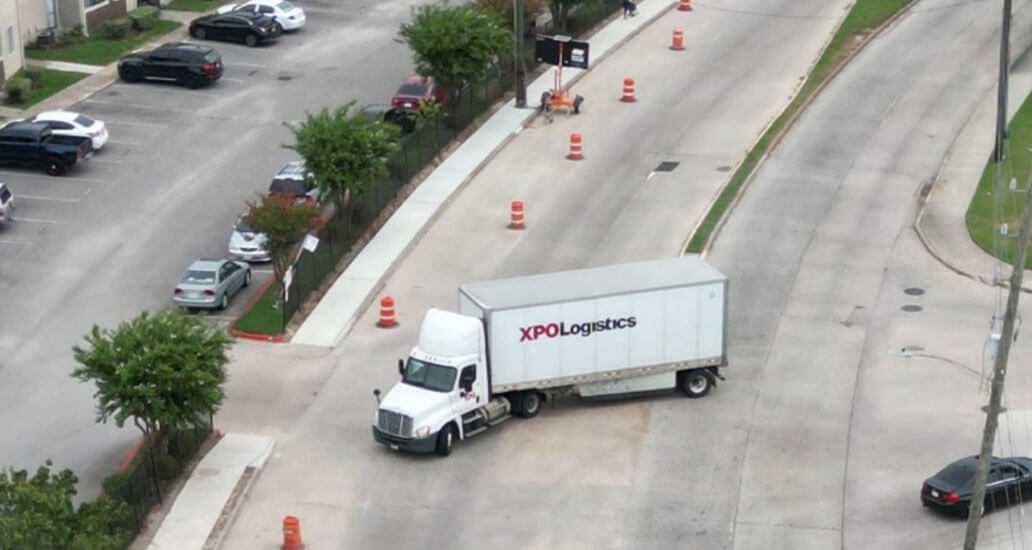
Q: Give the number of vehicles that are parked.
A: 11